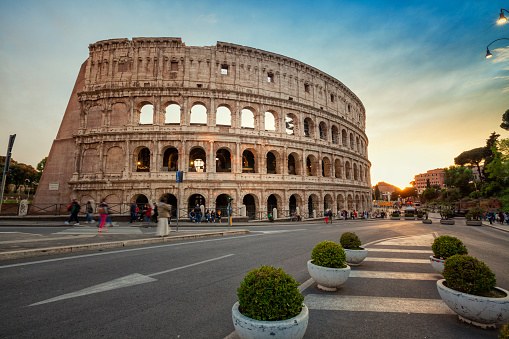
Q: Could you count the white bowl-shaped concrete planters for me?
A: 5